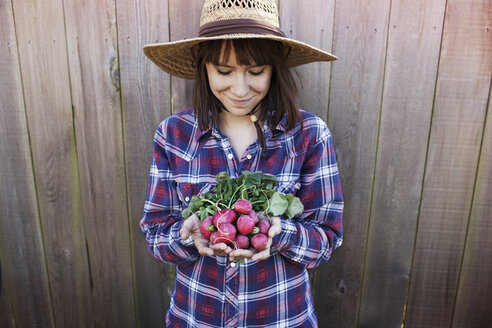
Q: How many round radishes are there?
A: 10